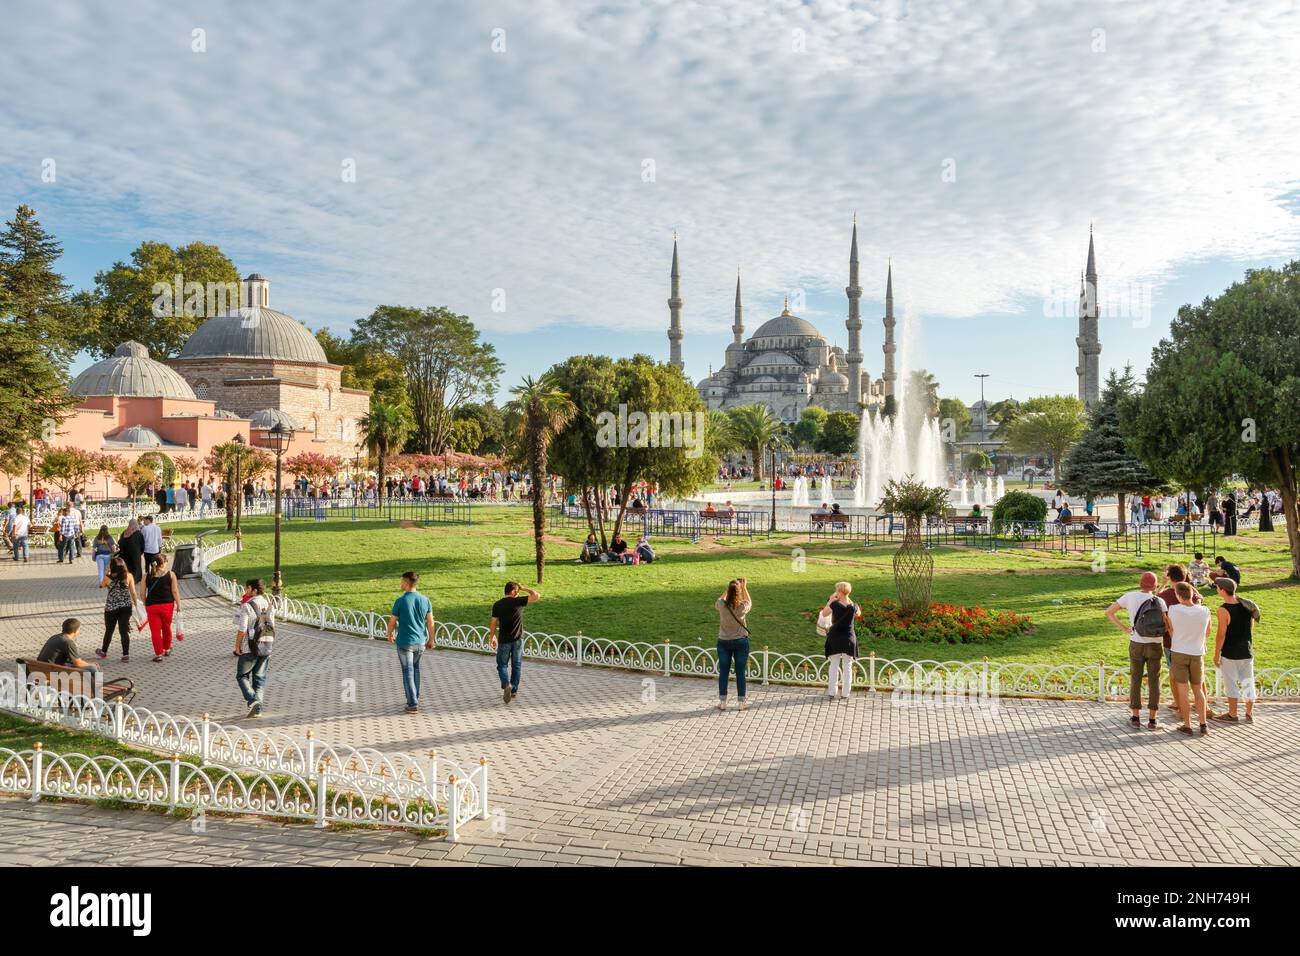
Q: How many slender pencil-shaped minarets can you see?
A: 6